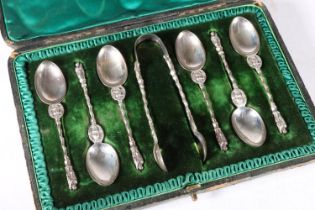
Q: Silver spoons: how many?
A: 6